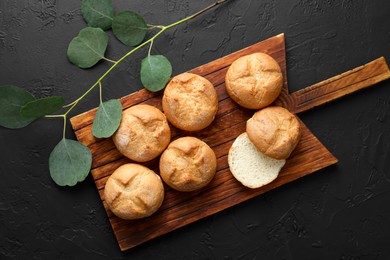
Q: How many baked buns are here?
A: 6